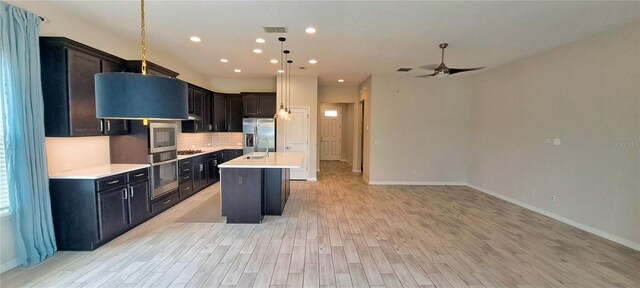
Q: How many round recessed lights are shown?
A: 10